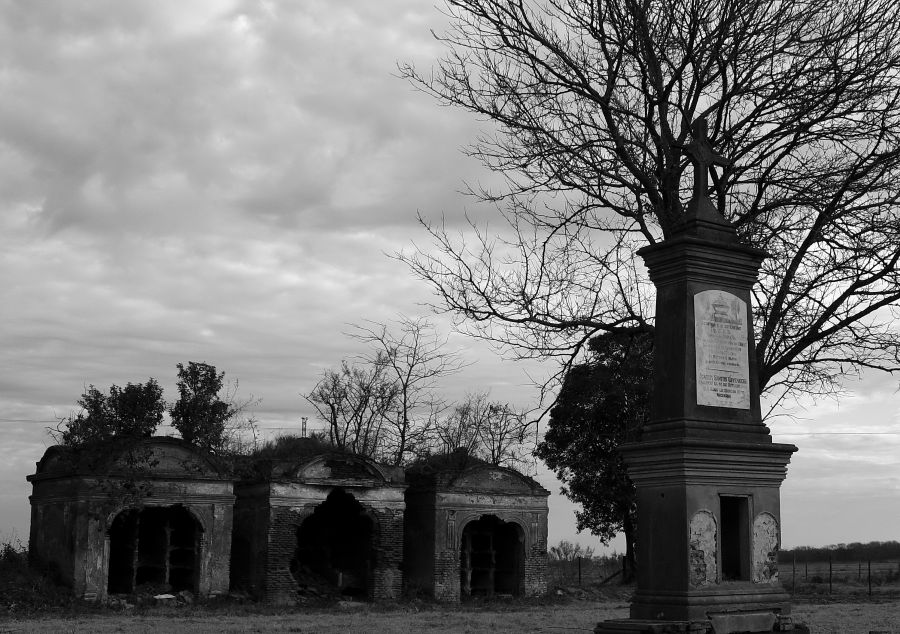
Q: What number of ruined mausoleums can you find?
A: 3